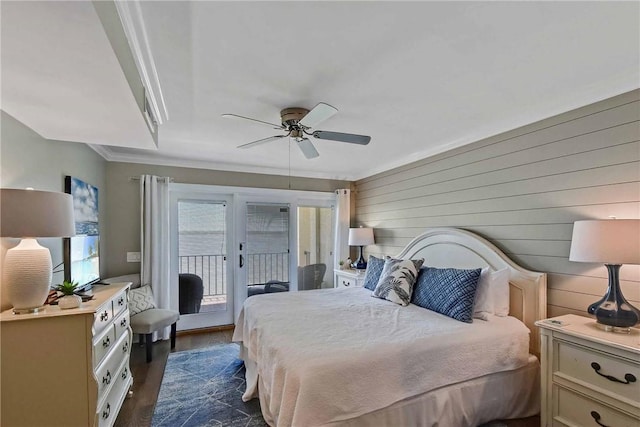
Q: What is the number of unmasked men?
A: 0